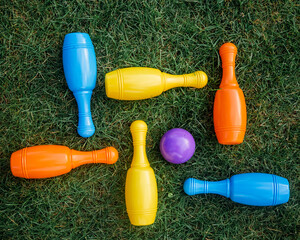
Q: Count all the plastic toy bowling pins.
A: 6